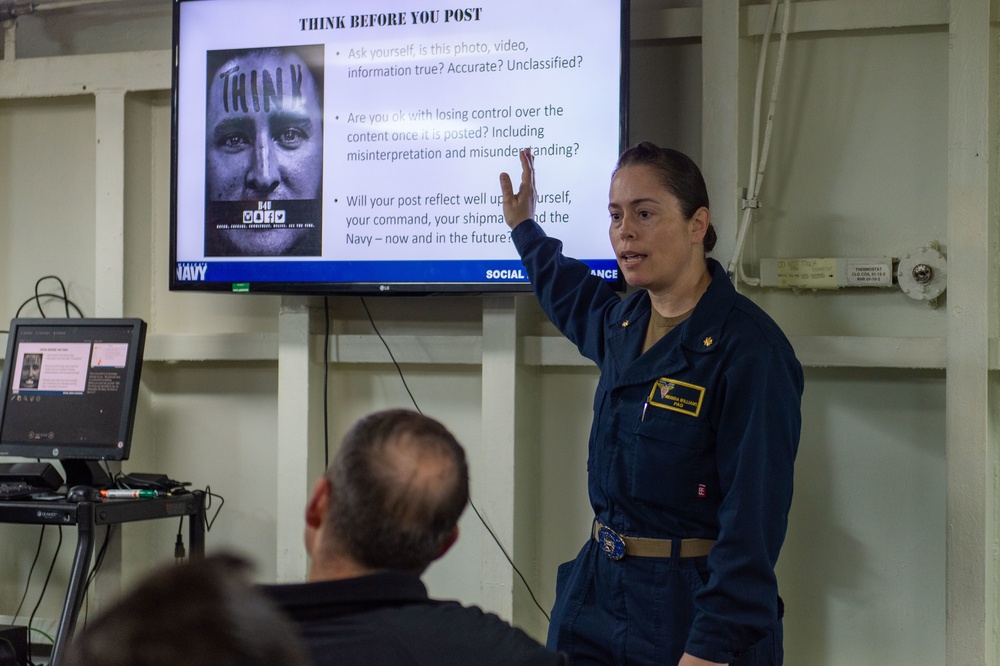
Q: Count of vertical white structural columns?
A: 5